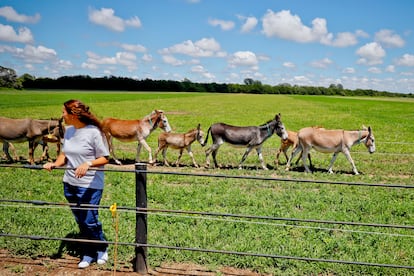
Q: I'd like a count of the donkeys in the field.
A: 7